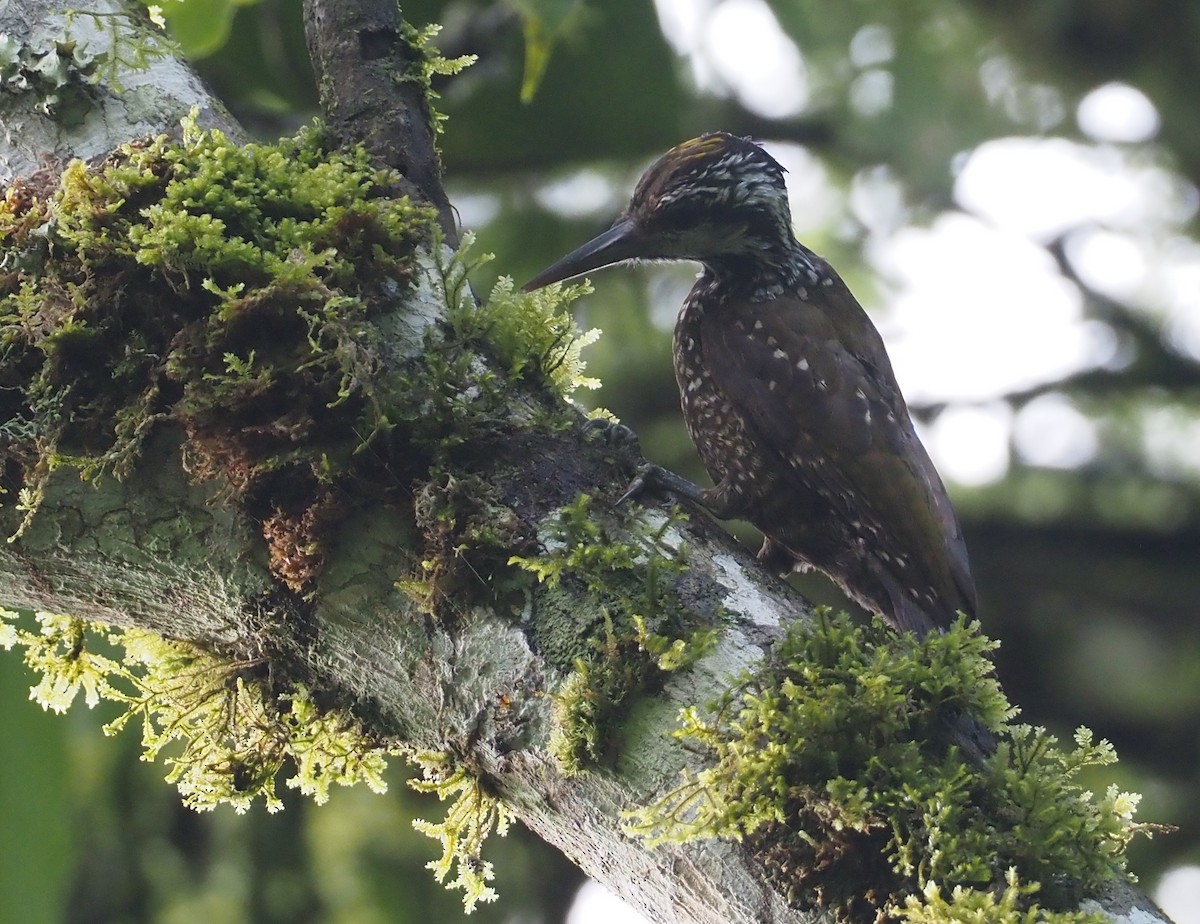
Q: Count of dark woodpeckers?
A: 1